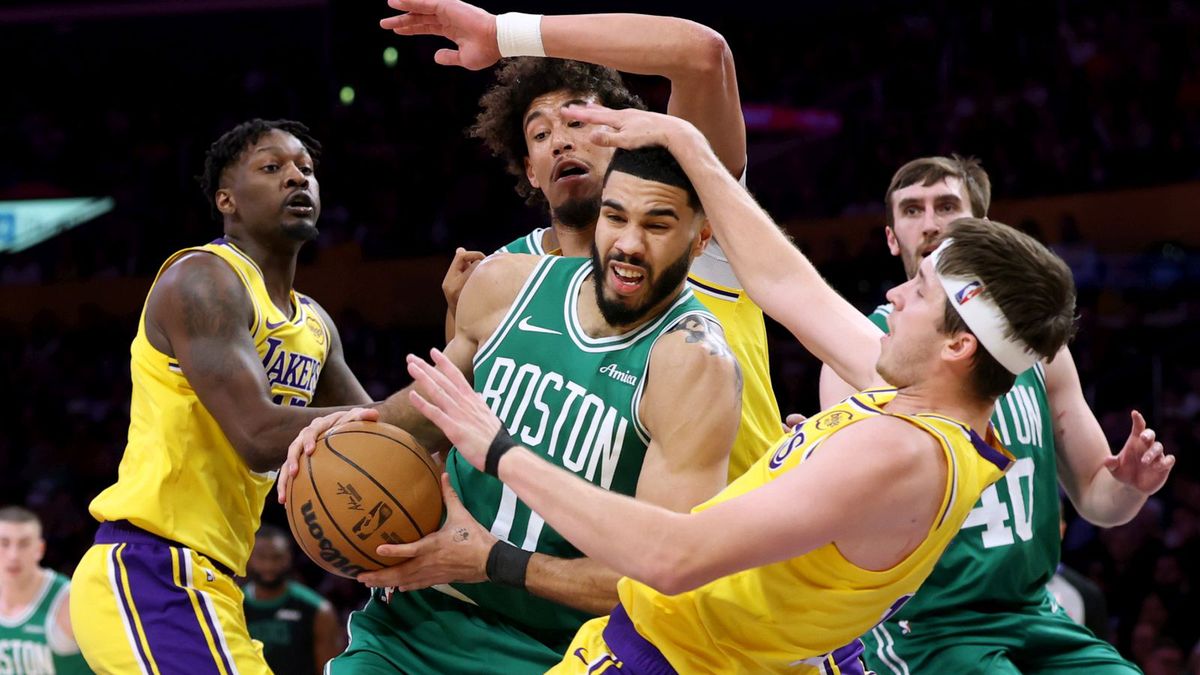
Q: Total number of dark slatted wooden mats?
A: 0